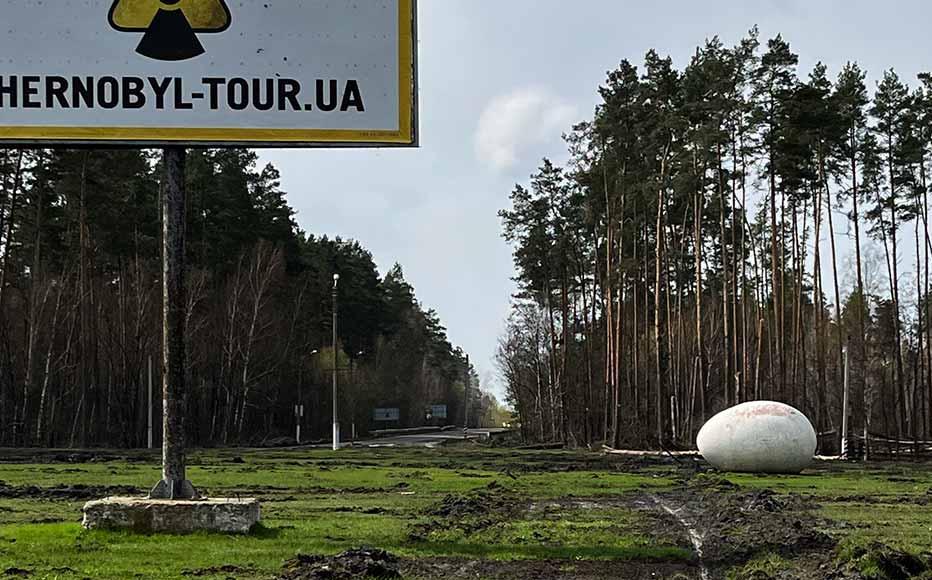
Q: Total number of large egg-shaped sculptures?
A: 1